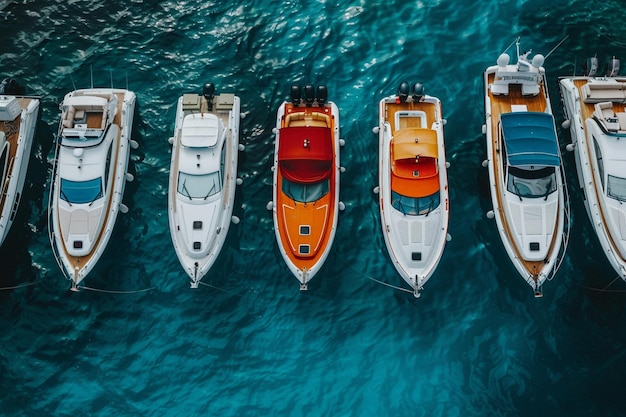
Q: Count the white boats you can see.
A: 6